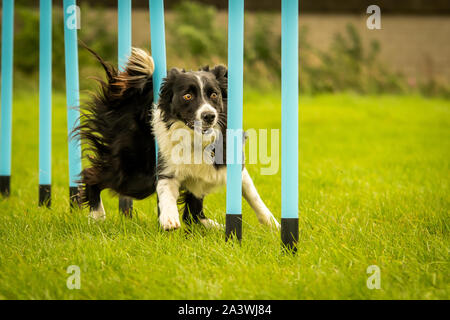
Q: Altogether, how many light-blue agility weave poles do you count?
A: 7